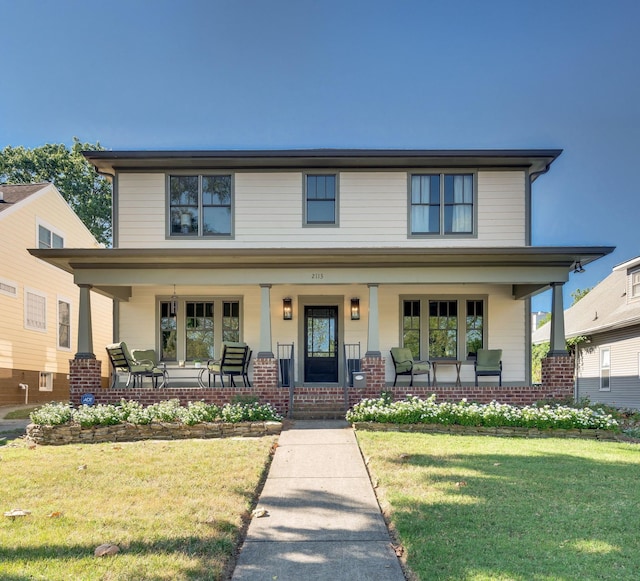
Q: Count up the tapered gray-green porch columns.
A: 4